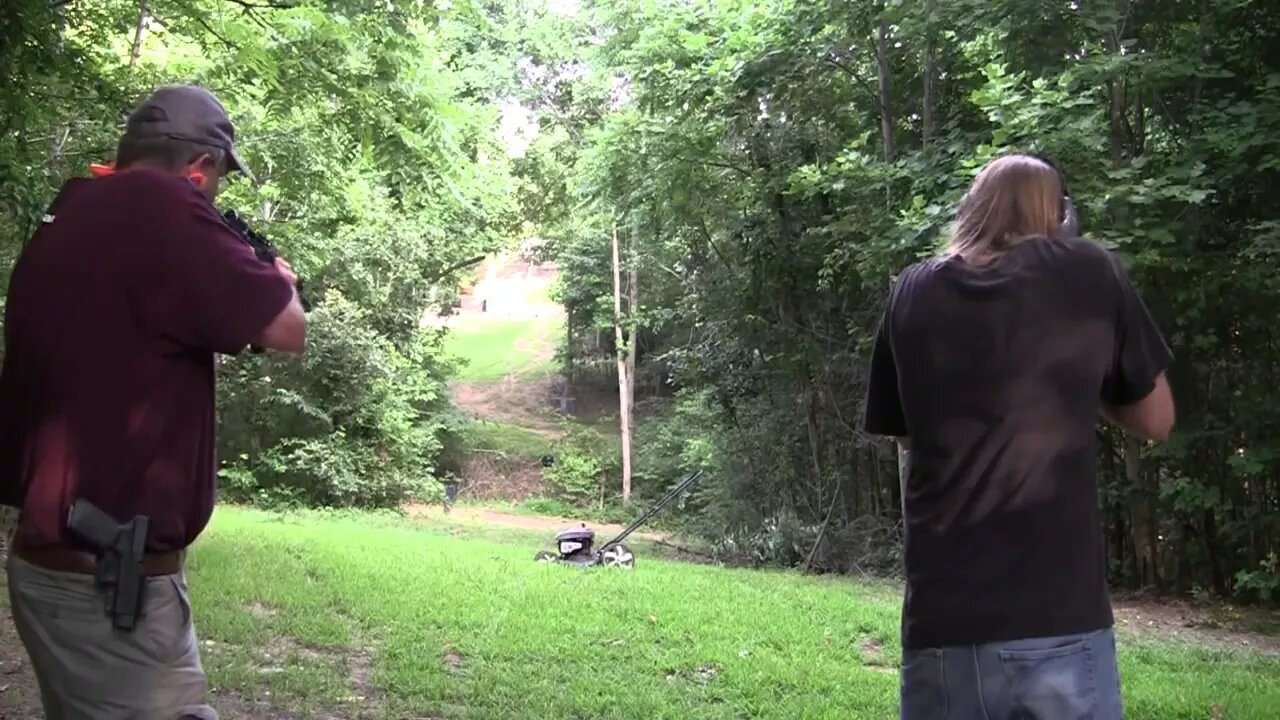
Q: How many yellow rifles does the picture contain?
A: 0